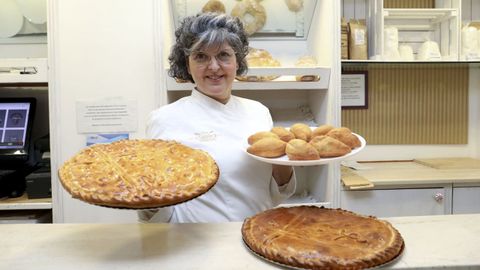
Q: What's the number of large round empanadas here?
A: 2